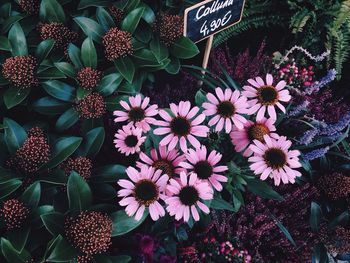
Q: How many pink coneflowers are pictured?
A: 11